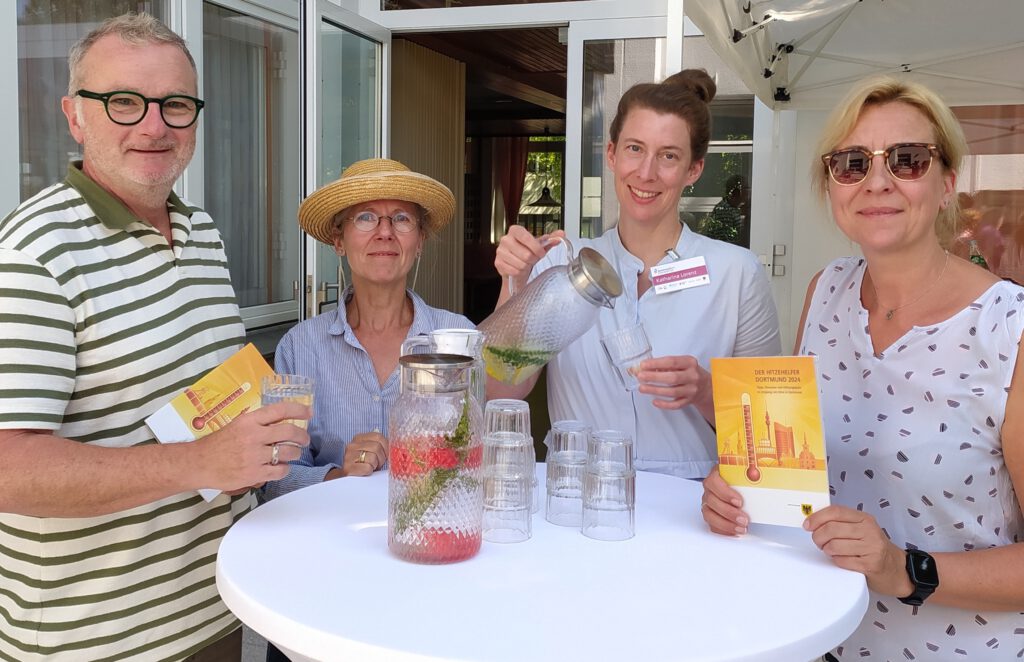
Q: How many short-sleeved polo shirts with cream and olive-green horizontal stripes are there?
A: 1